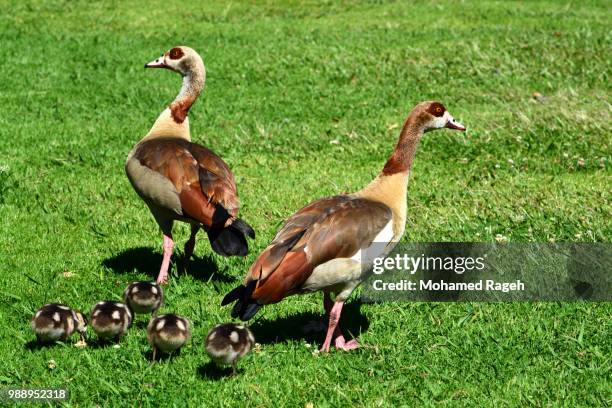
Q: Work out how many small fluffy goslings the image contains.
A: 5